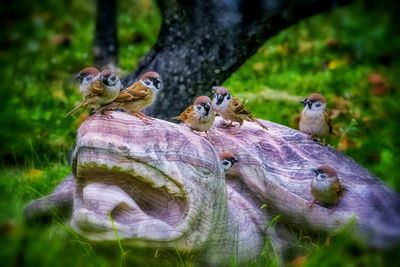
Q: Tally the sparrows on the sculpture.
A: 8